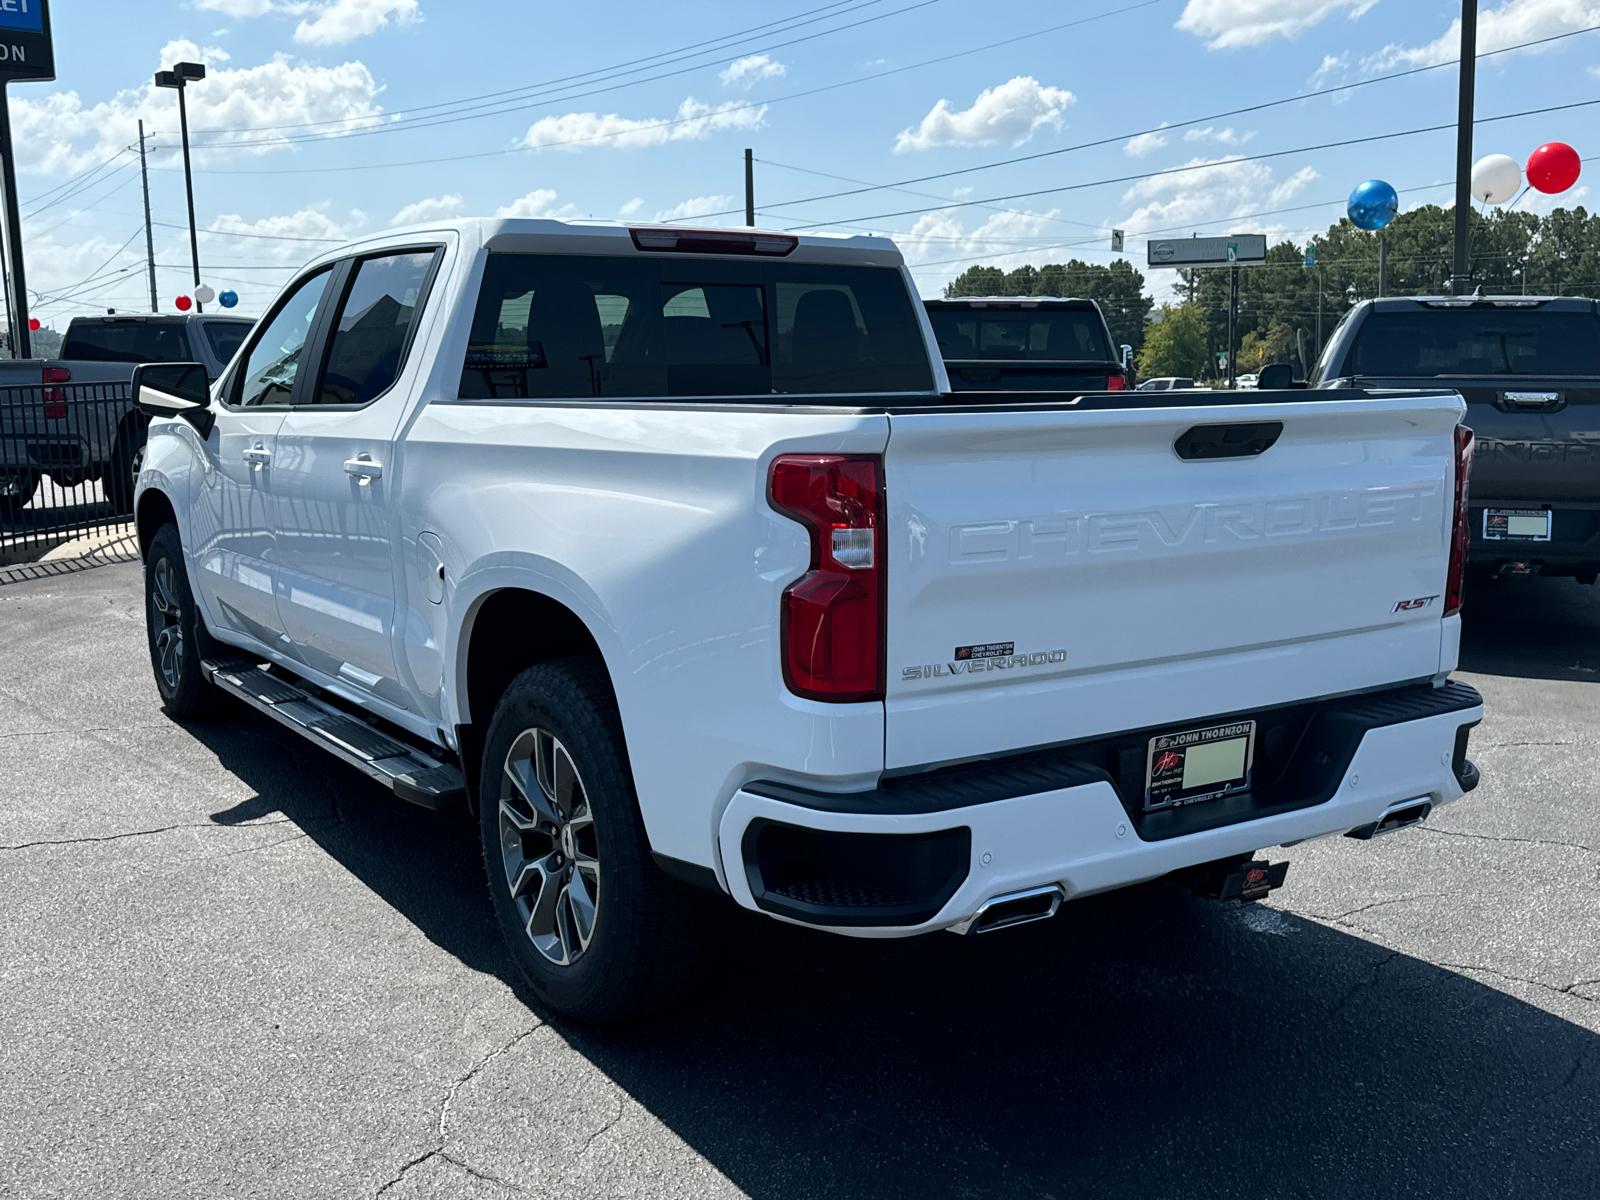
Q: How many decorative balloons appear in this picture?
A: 7